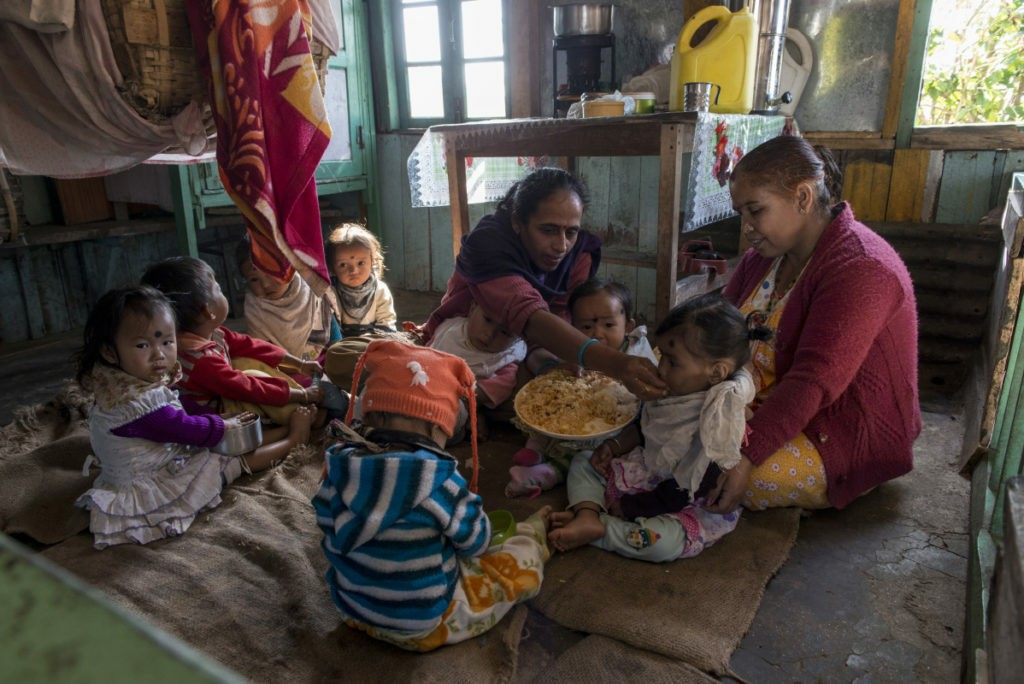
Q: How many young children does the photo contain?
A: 8